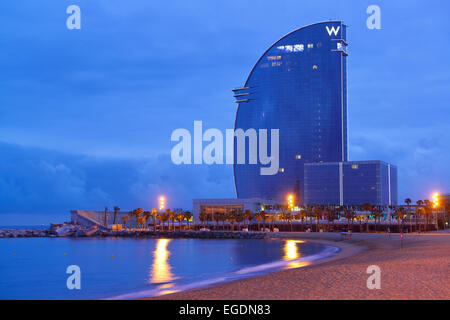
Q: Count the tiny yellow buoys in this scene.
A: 5